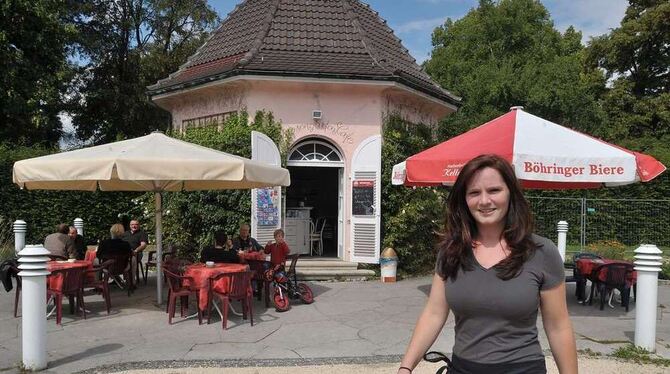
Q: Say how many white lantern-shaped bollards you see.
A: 5